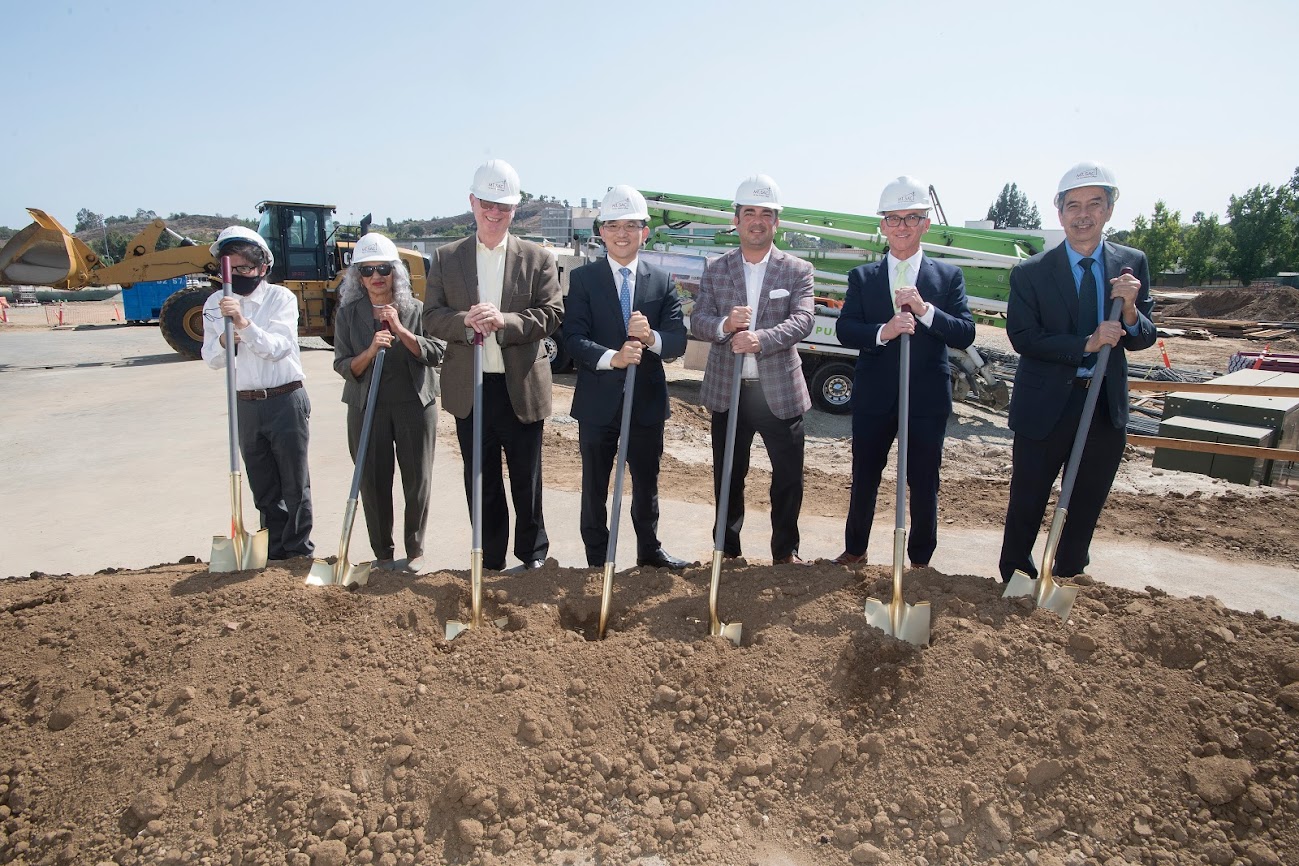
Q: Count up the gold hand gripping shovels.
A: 7